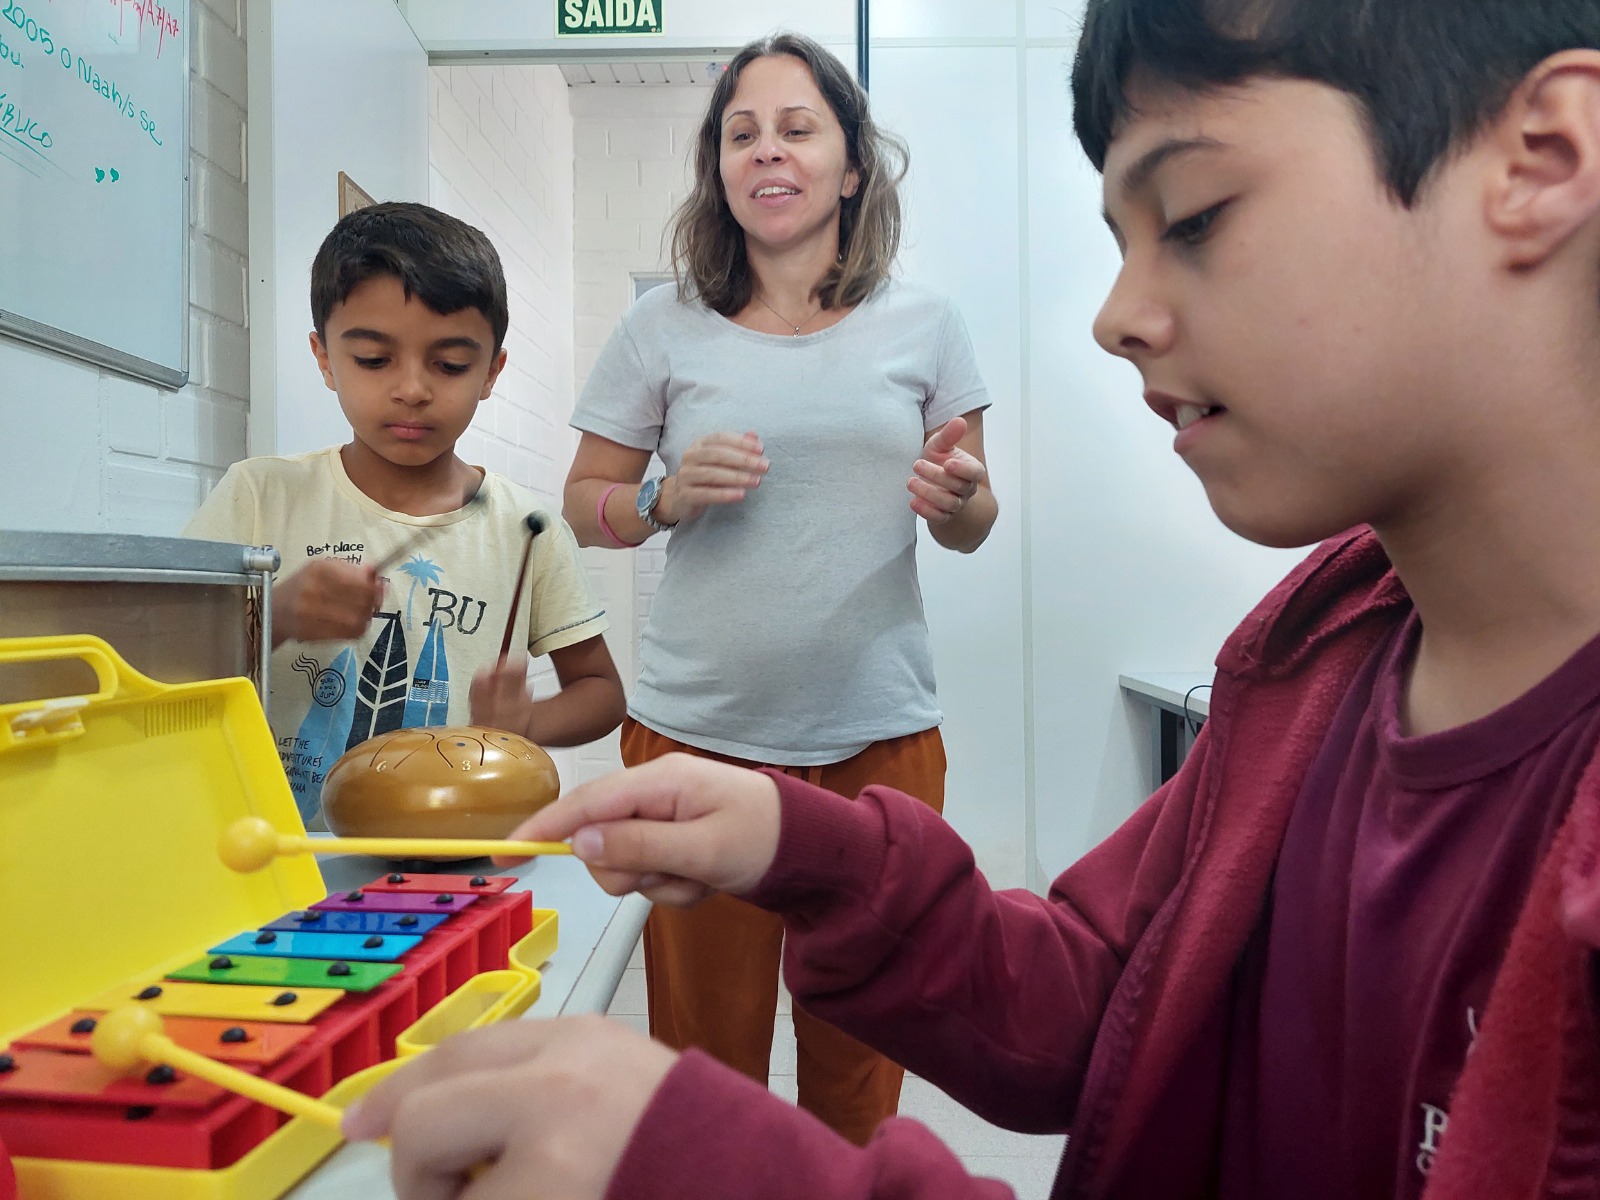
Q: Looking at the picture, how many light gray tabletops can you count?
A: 2